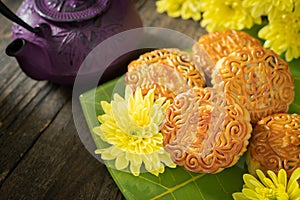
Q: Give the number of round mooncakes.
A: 5